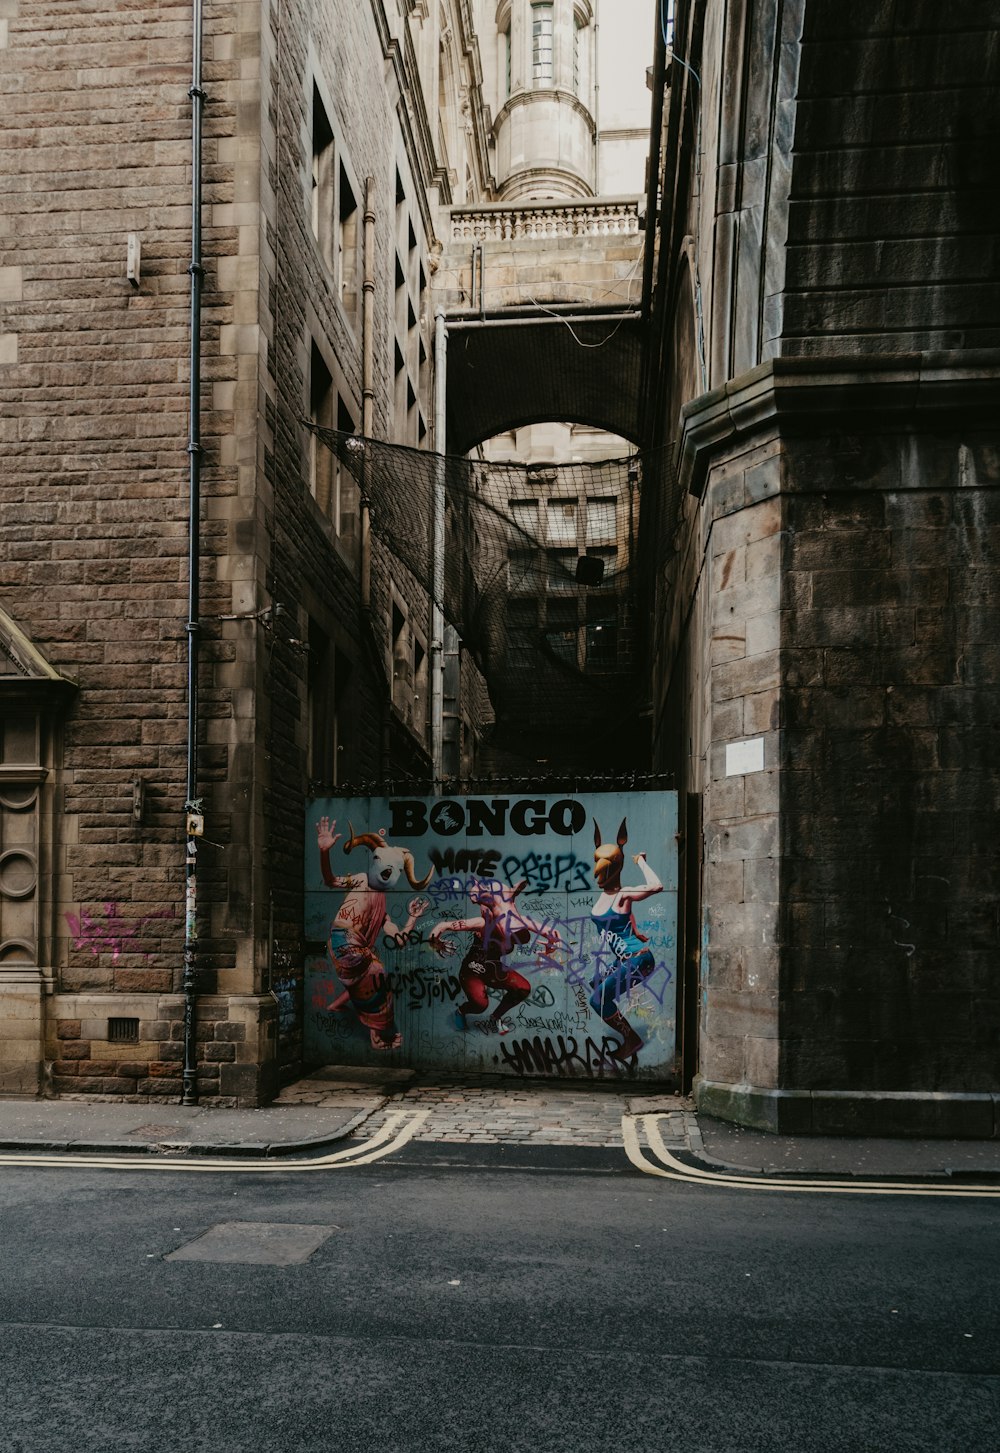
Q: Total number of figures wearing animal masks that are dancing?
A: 3